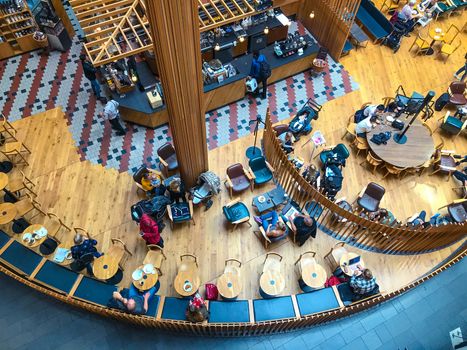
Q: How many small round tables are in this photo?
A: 12